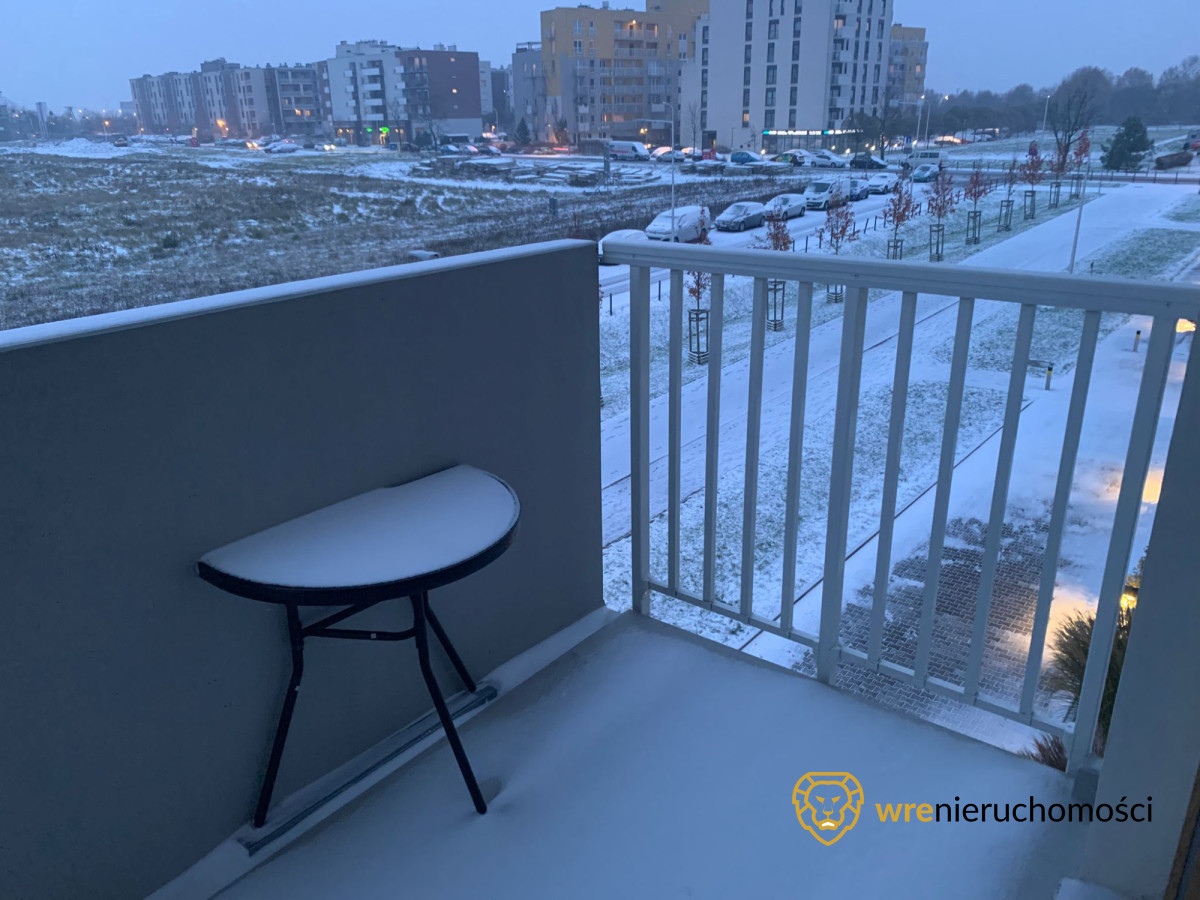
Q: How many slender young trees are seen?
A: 10